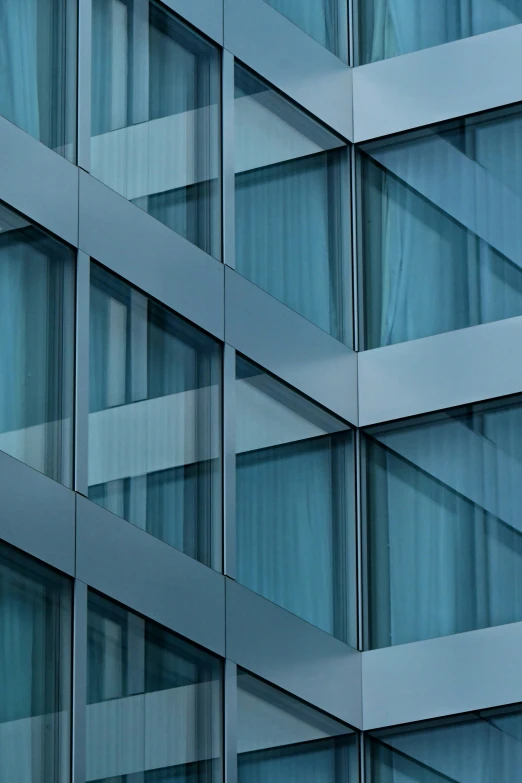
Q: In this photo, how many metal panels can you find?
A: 11